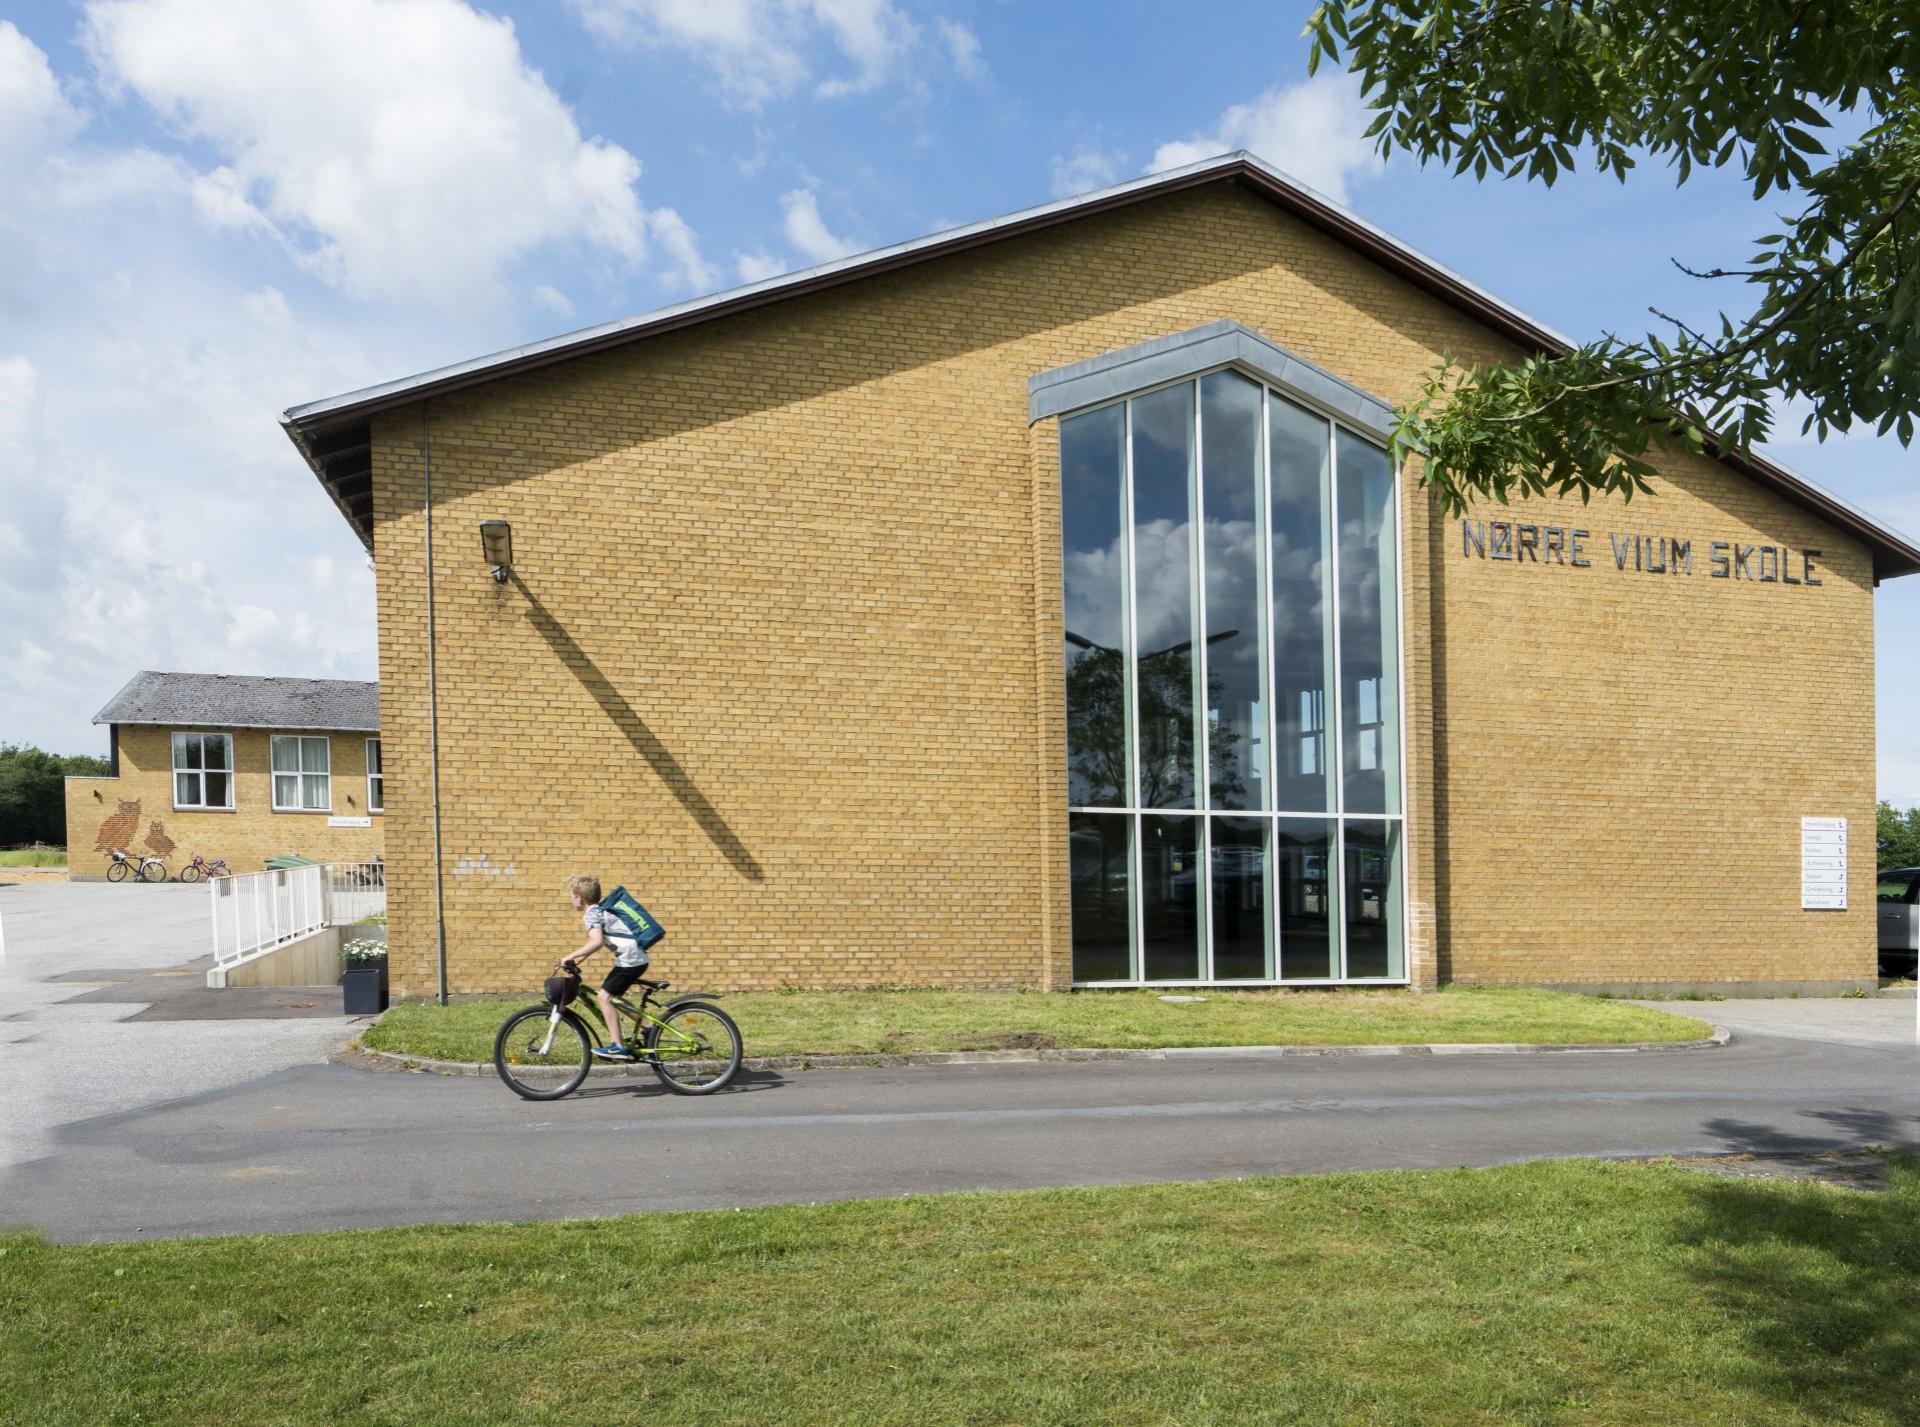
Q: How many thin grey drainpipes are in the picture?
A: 1